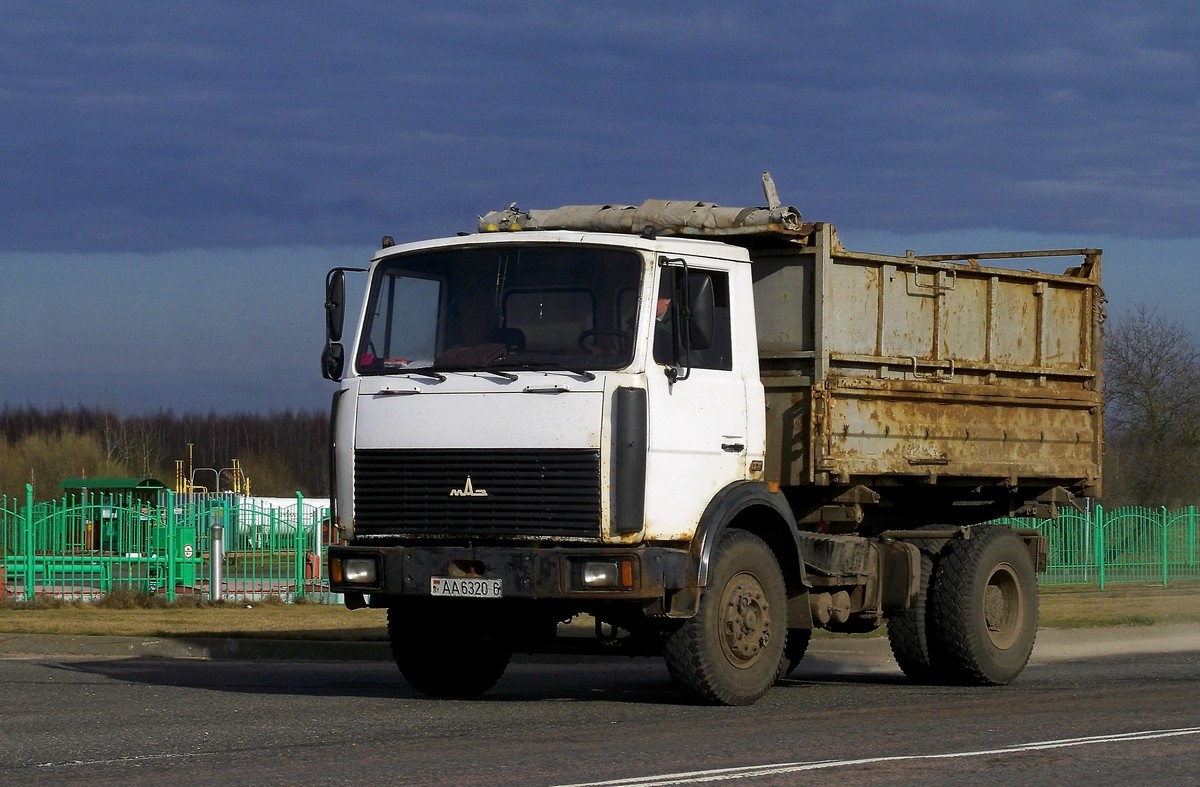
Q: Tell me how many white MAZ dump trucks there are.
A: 1